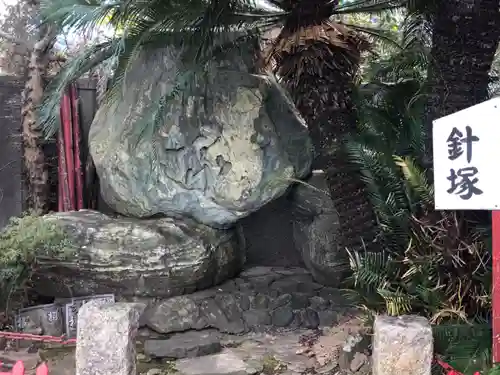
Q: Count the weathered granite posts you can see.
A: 2